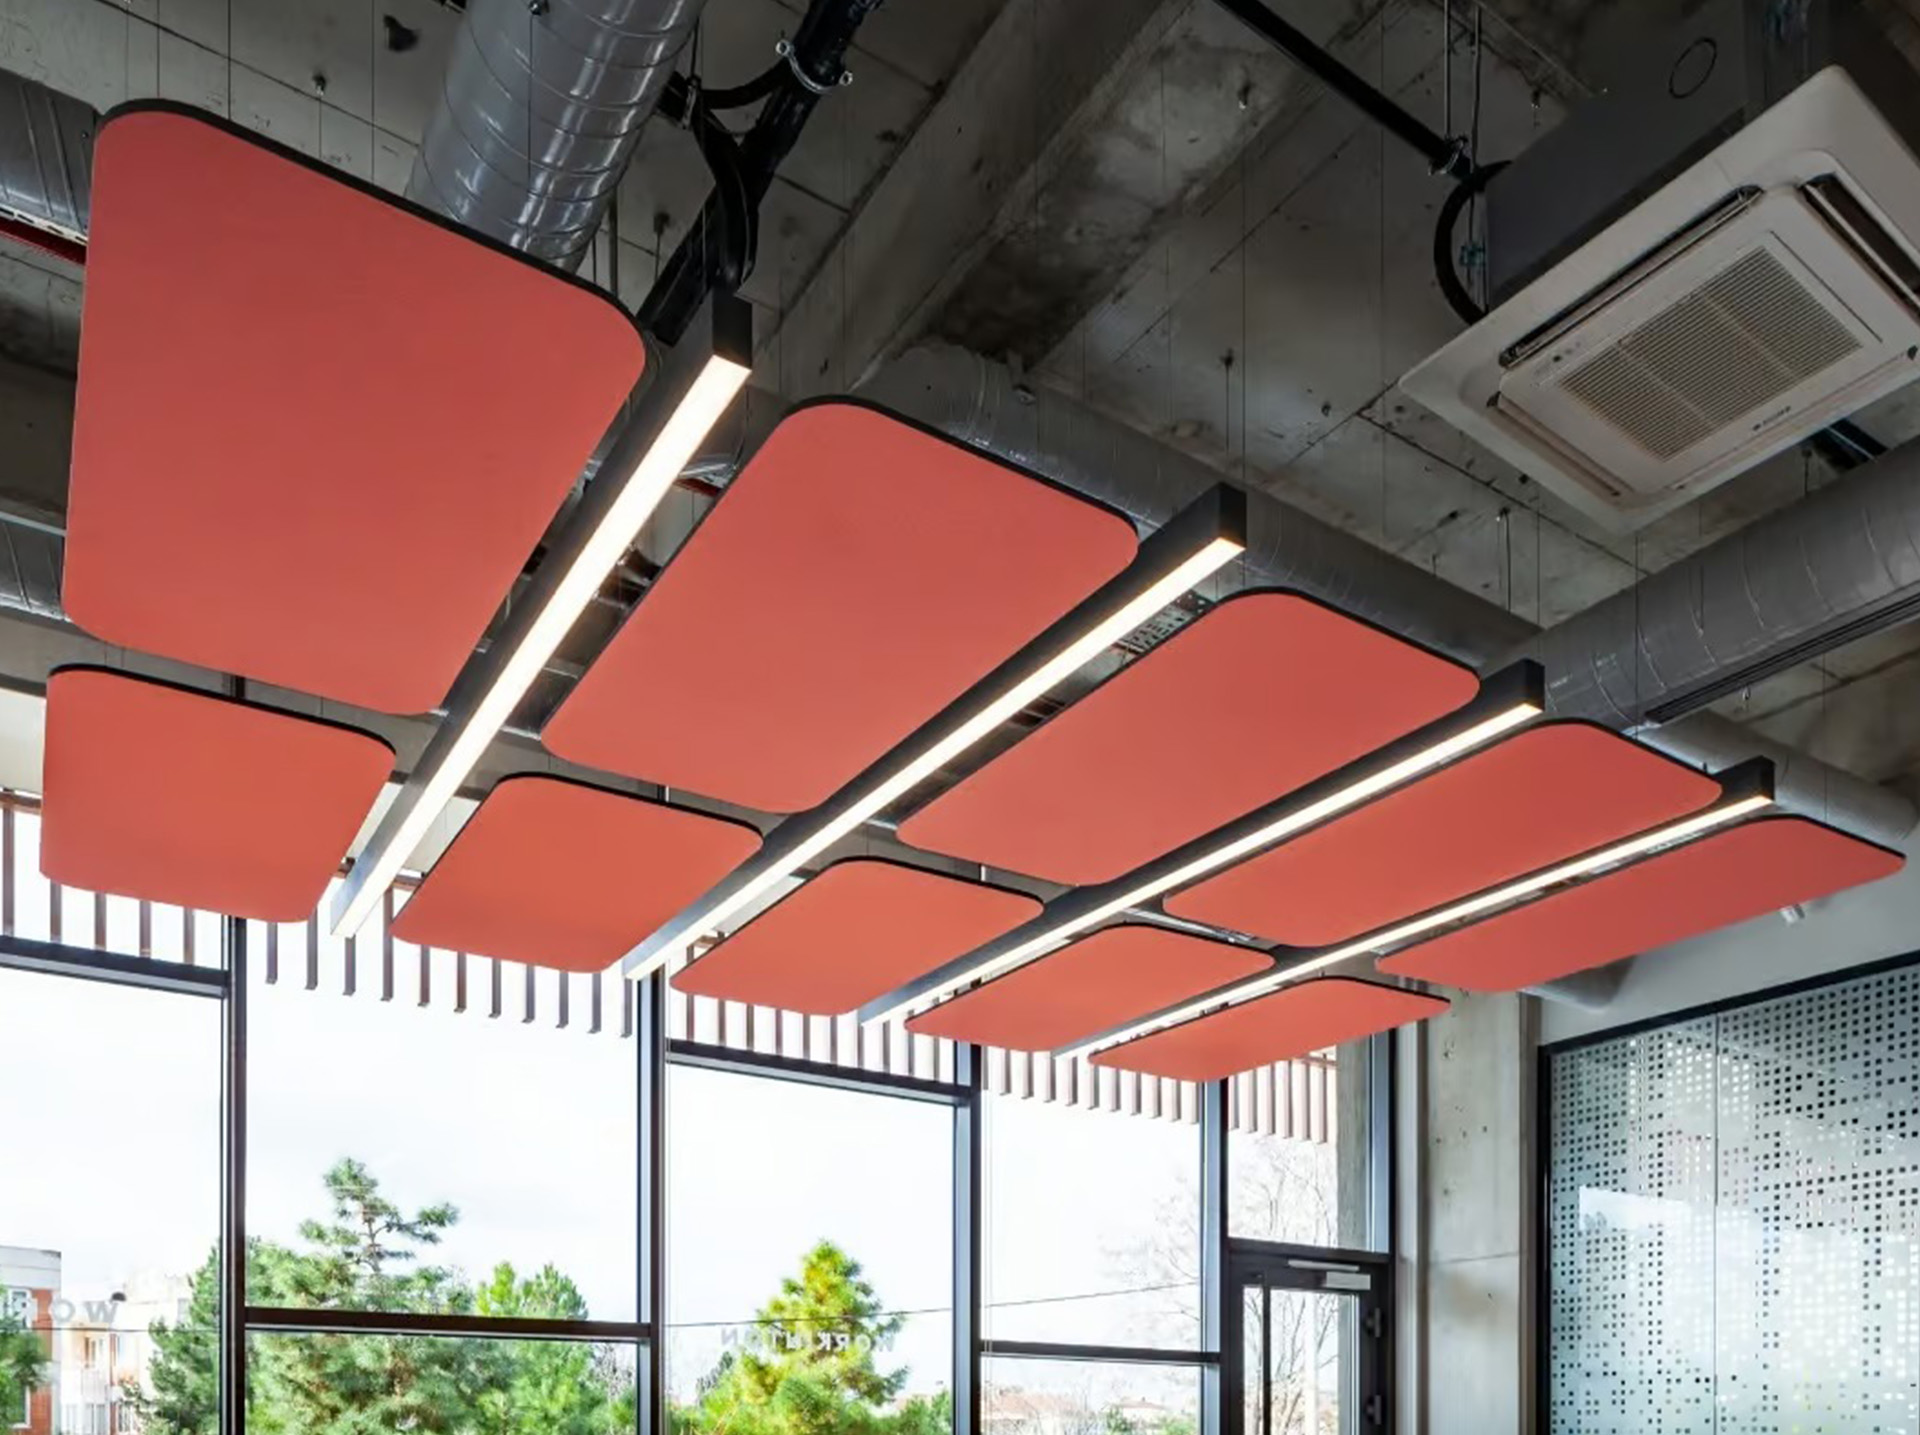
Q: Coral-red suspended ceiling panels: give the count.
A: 10